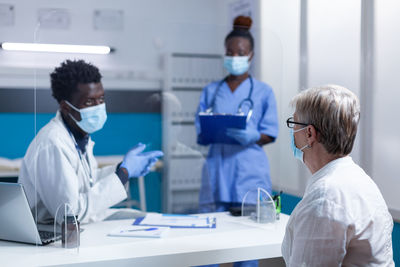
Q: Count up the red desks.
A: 0